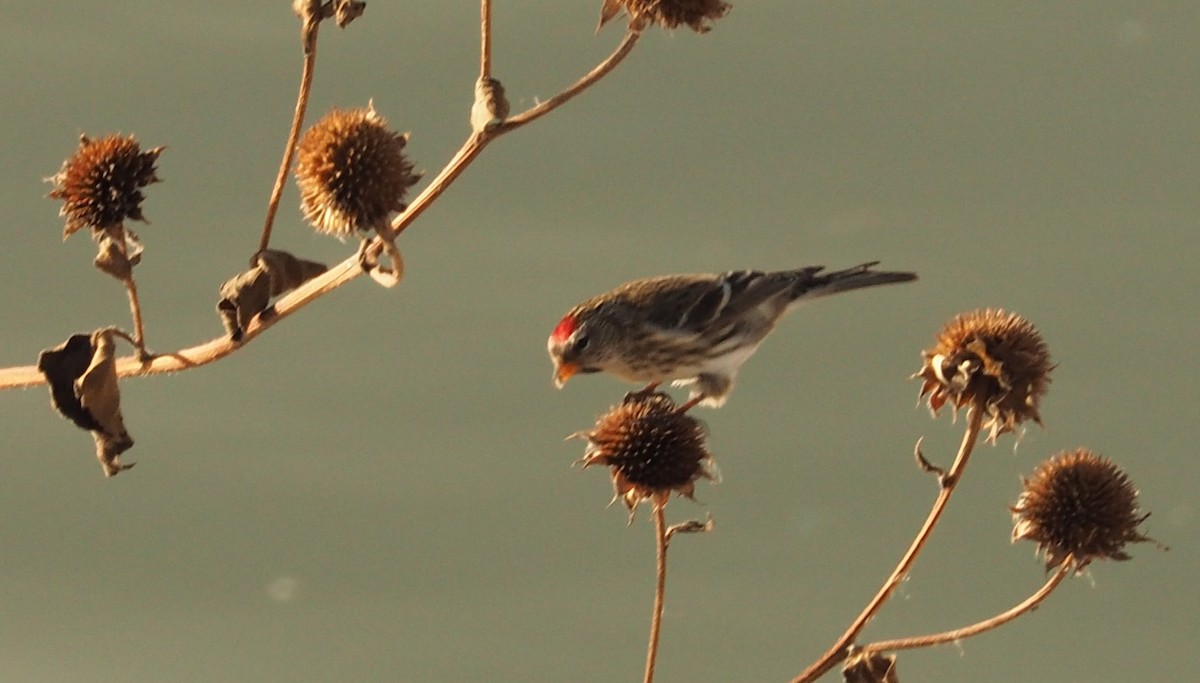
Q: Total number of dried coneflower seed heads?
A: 6